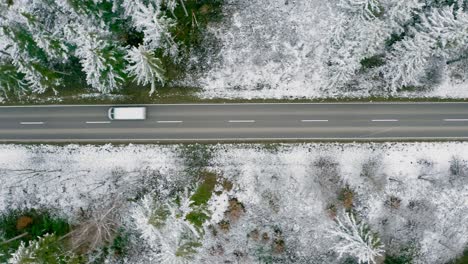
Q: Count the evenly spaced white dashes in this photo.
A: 7